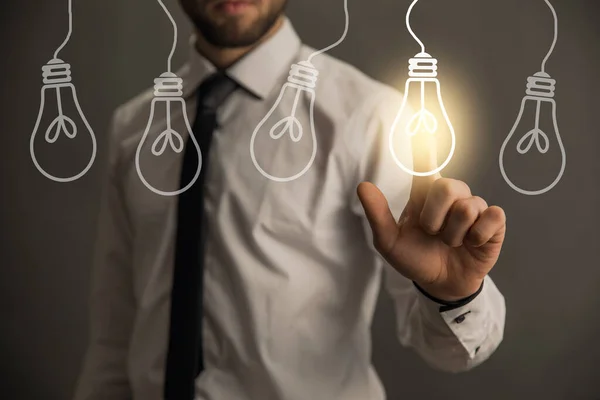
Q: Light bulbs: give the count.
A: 5